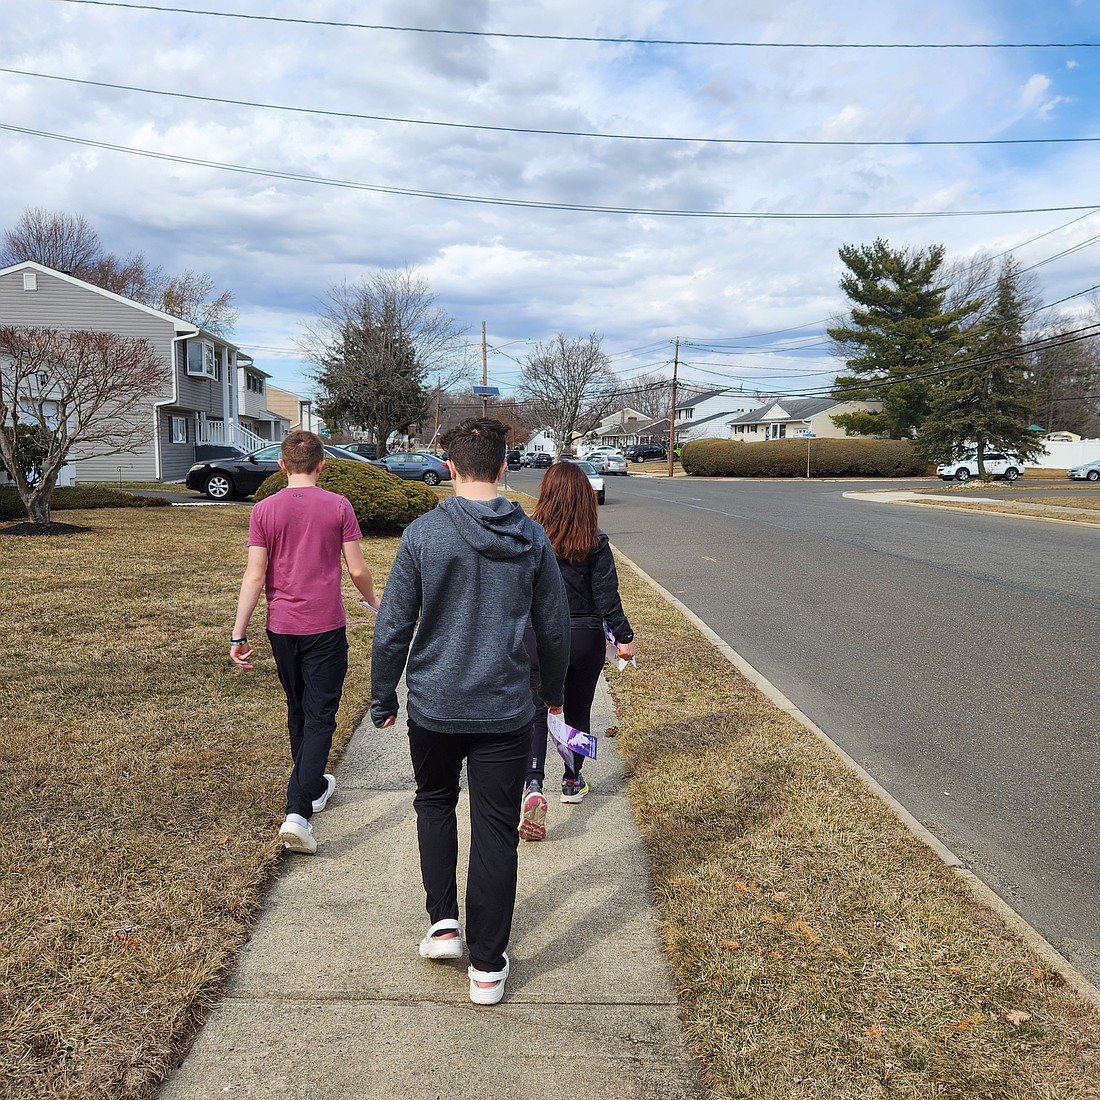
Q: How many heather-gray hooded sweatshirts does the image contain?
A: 1